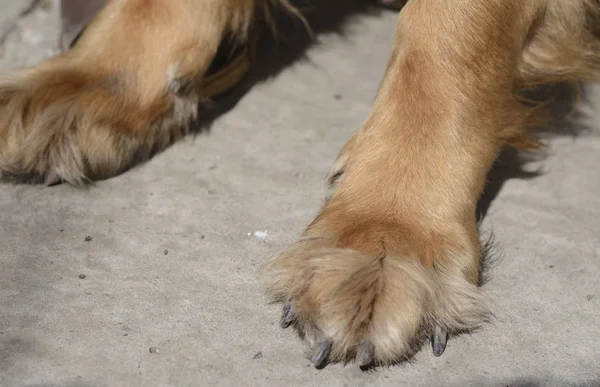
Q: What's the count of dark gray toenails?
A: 4